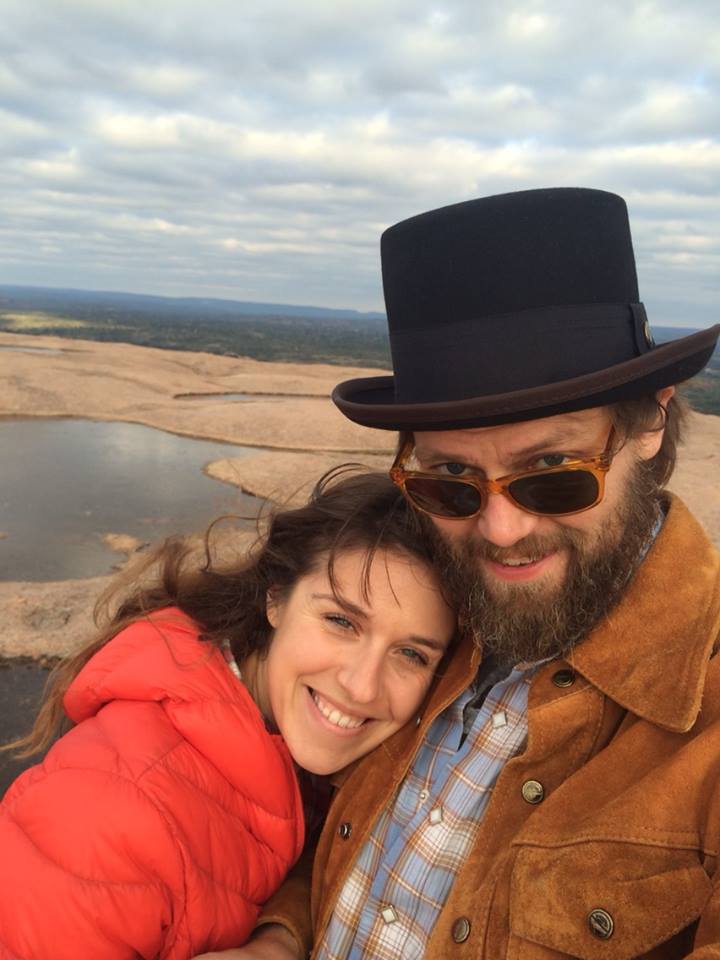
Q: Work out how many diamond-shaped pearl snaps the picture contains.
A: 3